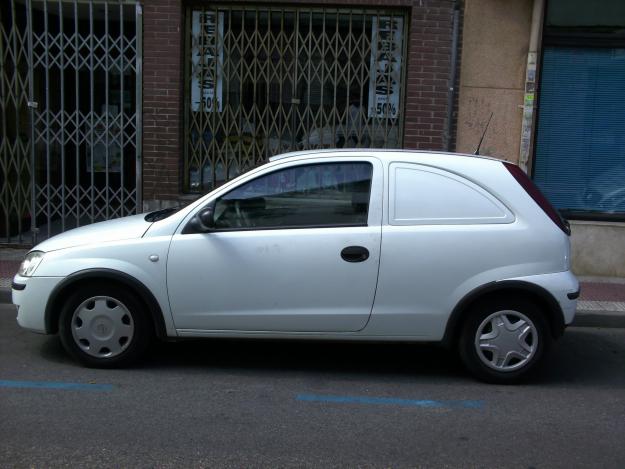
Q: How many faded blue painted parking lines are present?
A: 2